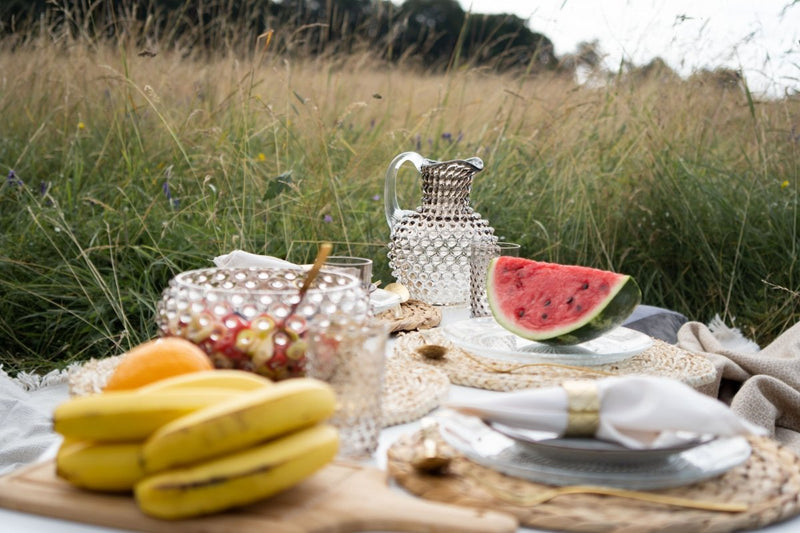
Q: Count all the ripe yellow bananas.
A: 5